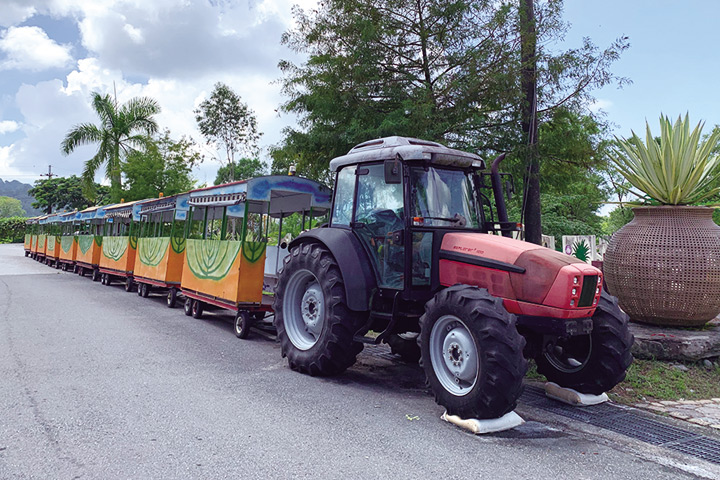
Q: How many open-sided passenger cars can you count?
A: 9